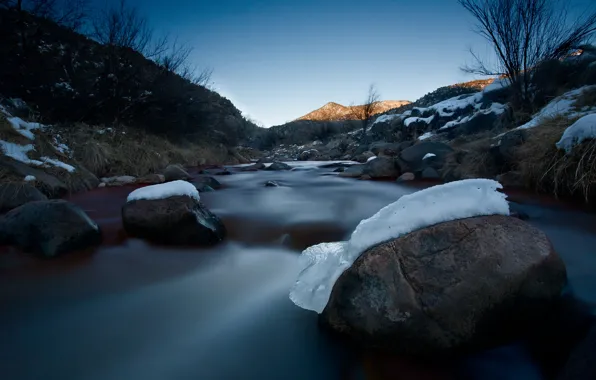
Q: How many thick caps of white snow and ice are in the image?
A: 2